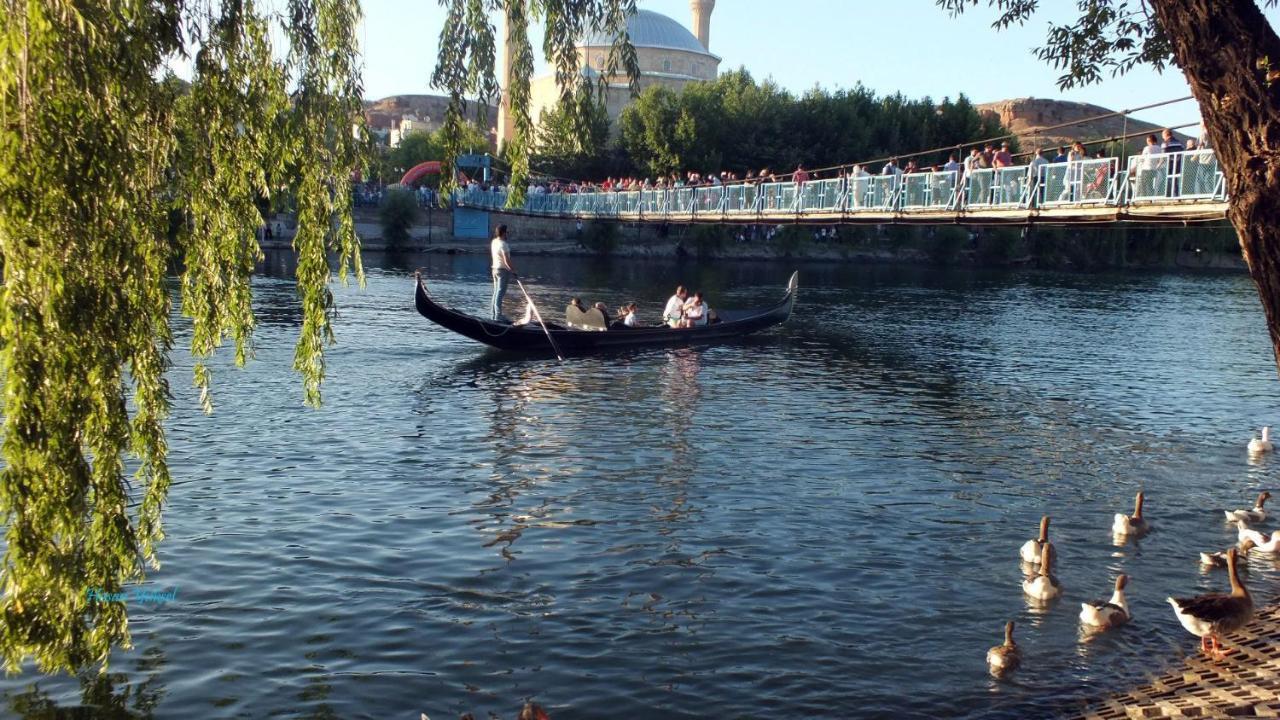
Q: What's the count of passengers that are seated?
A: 5